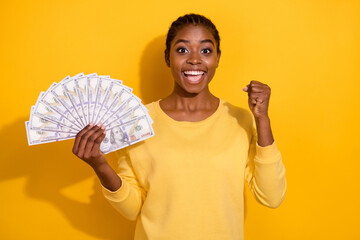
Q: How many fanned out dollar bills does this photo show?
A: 14